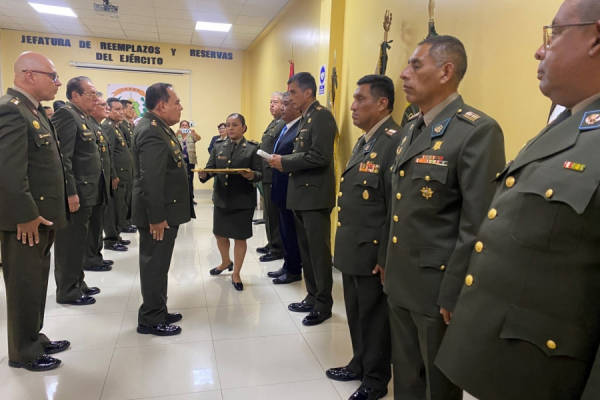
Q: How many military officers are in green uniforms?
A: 12